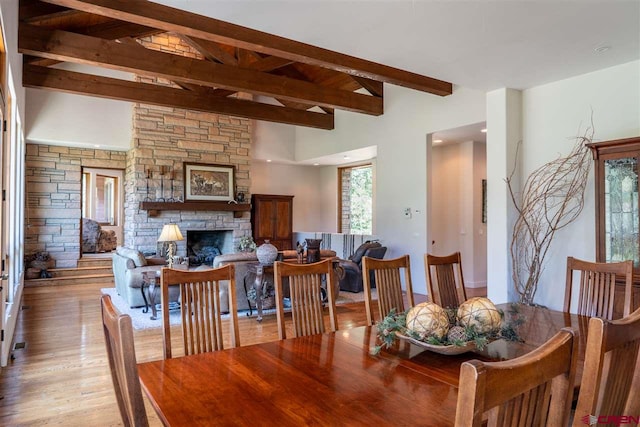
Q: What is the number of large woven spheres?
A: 2